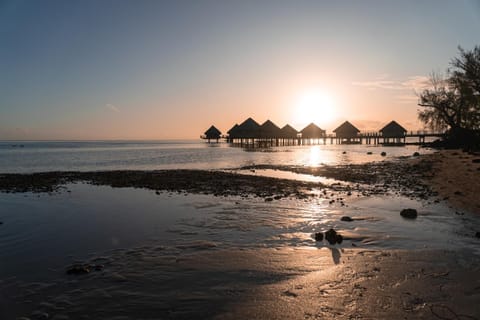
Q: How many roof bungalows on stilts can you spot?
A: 8